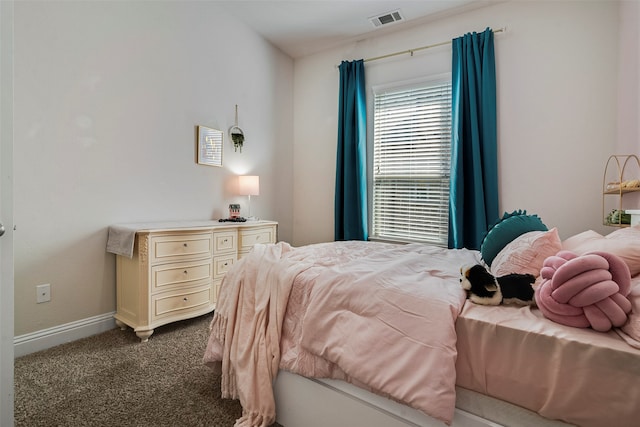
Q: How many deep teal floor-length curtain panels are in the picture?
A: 2